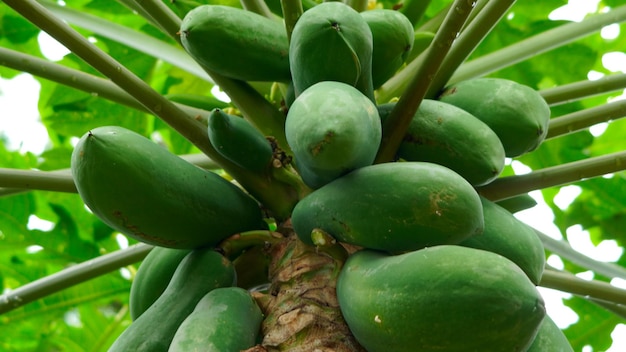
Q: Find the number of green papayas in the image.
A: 15